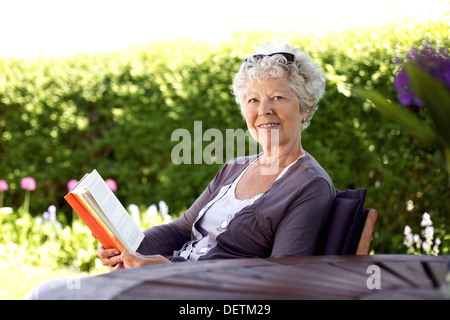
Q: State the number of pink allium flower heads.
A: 4